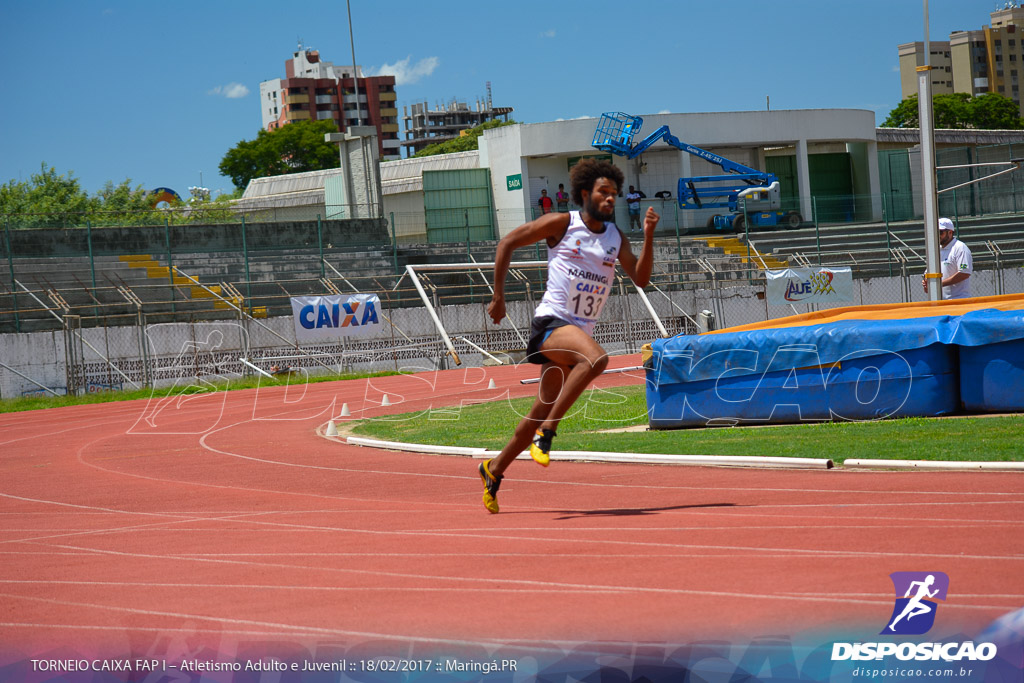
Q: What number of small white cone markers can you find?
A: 4